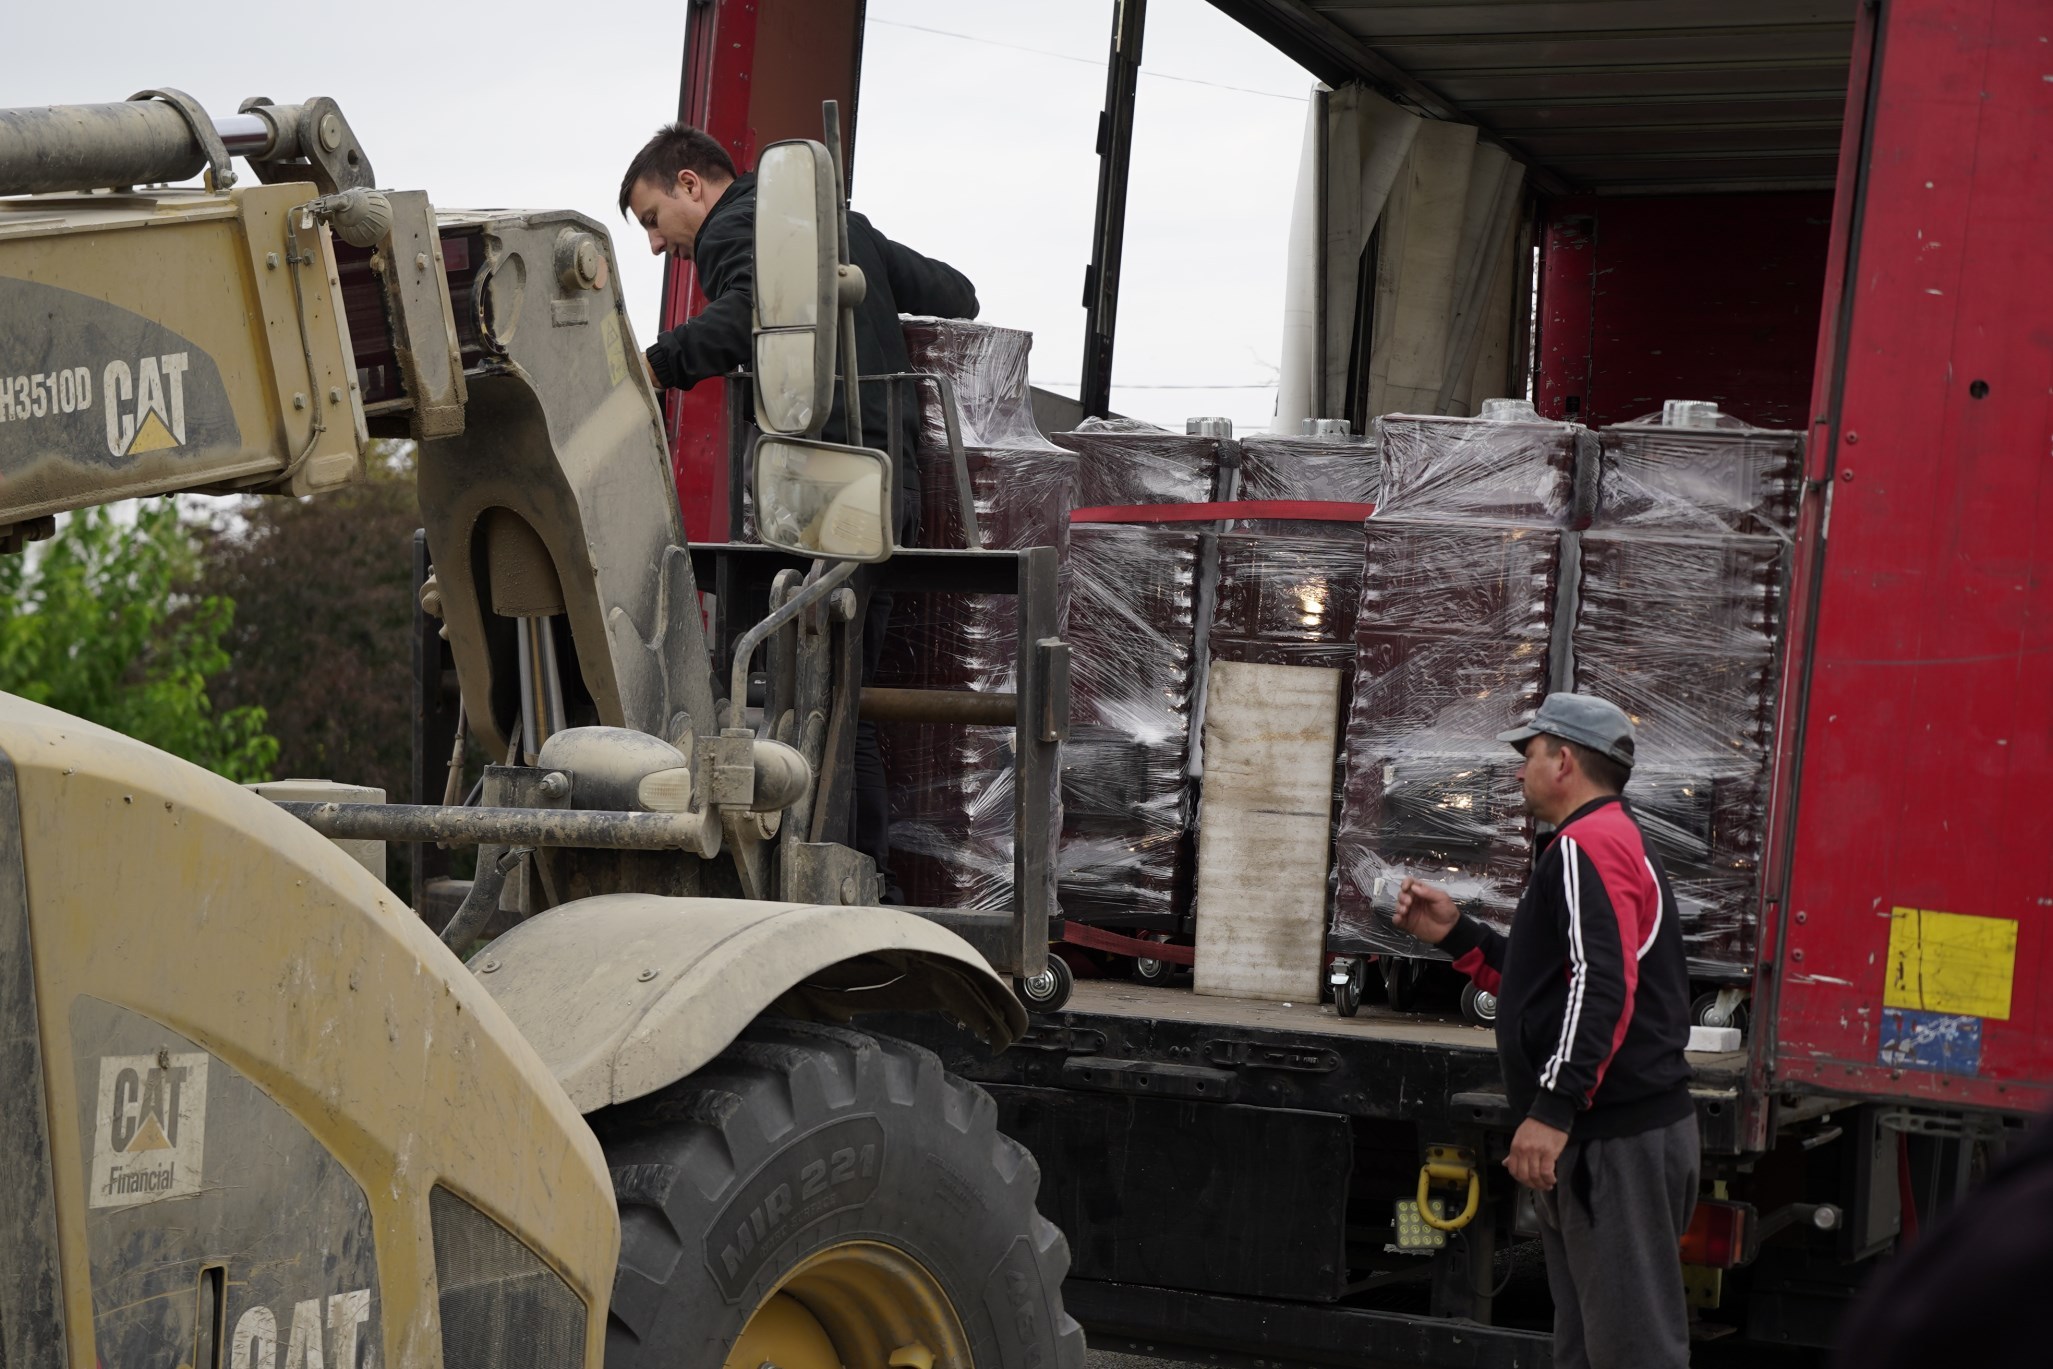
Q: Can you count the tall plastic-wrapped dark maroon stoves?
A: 5